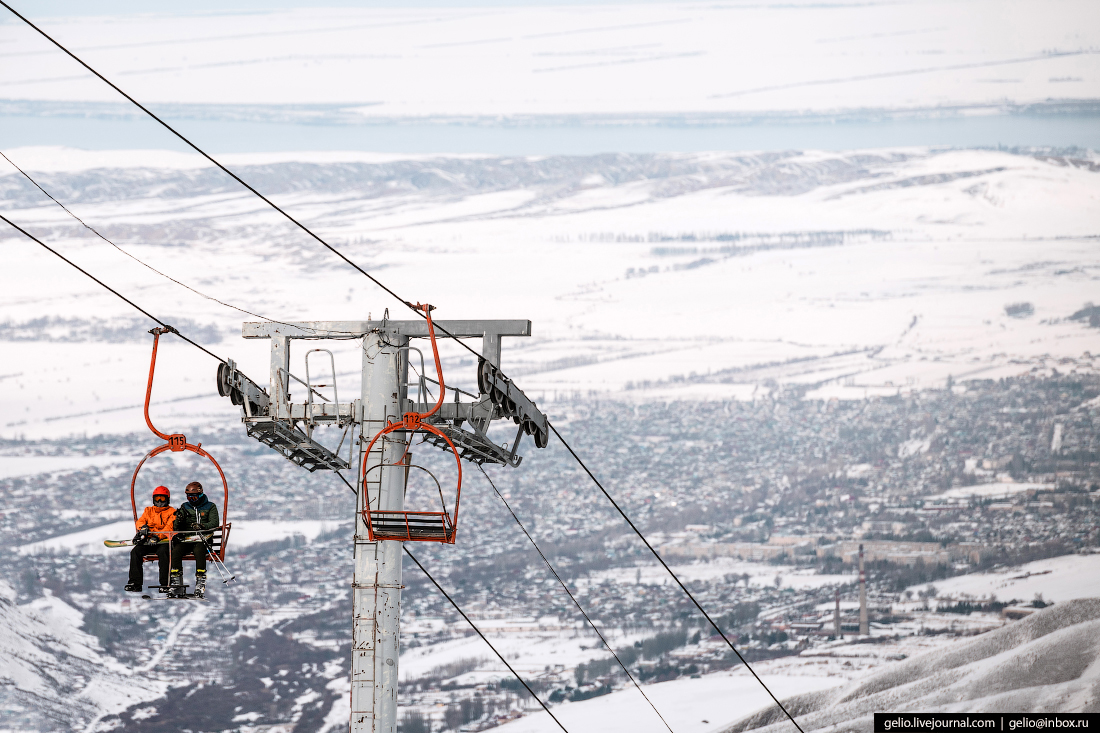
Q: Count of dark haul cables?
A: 2